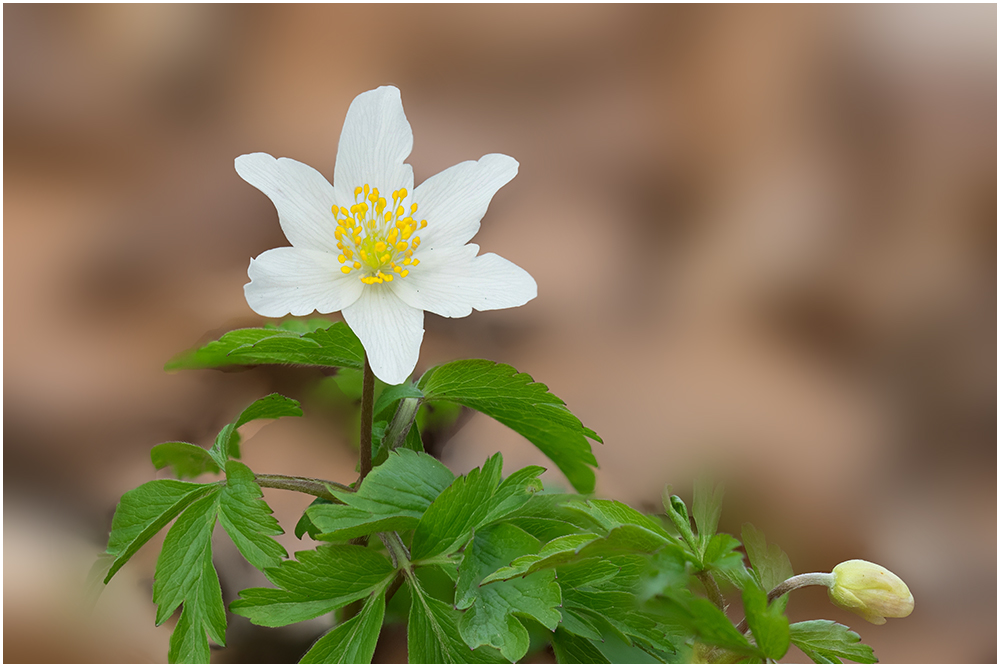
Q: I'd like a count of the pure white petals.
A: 6